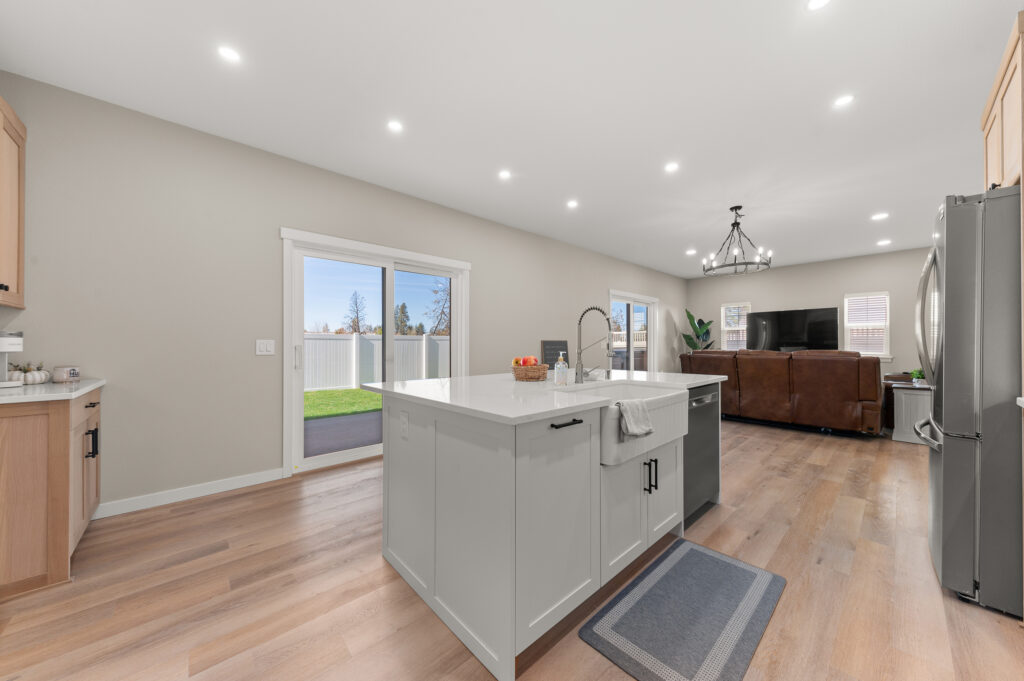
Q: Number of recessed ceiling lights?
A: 10